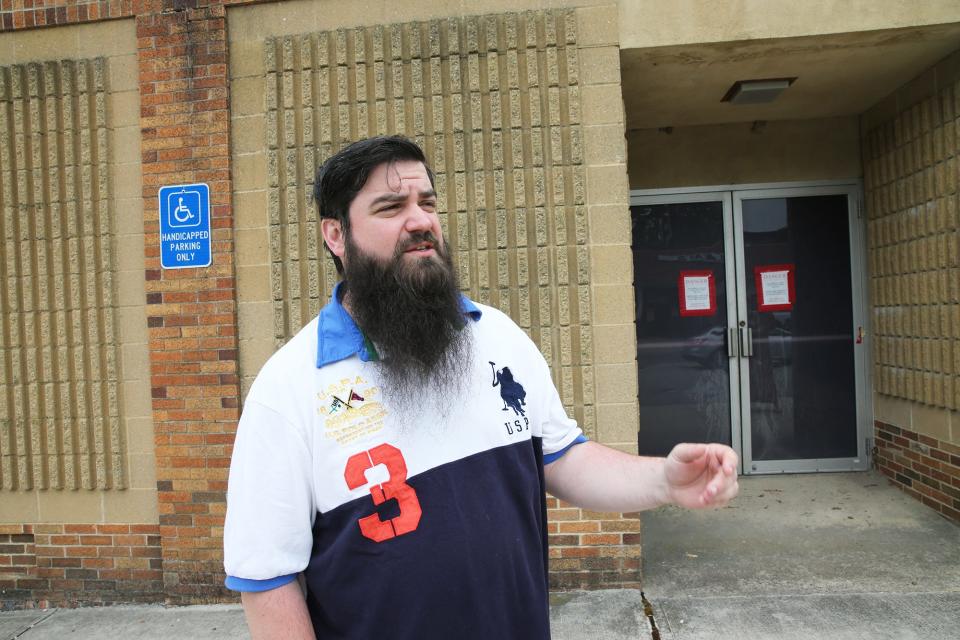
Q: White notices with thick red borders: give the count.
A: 2